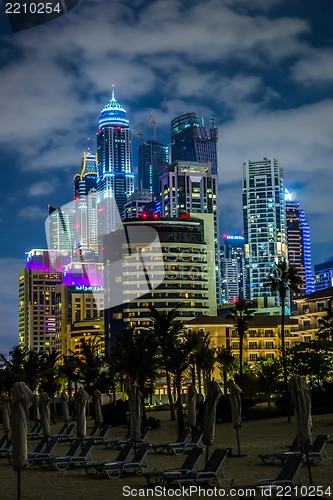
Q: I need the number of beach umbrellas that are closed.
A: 12